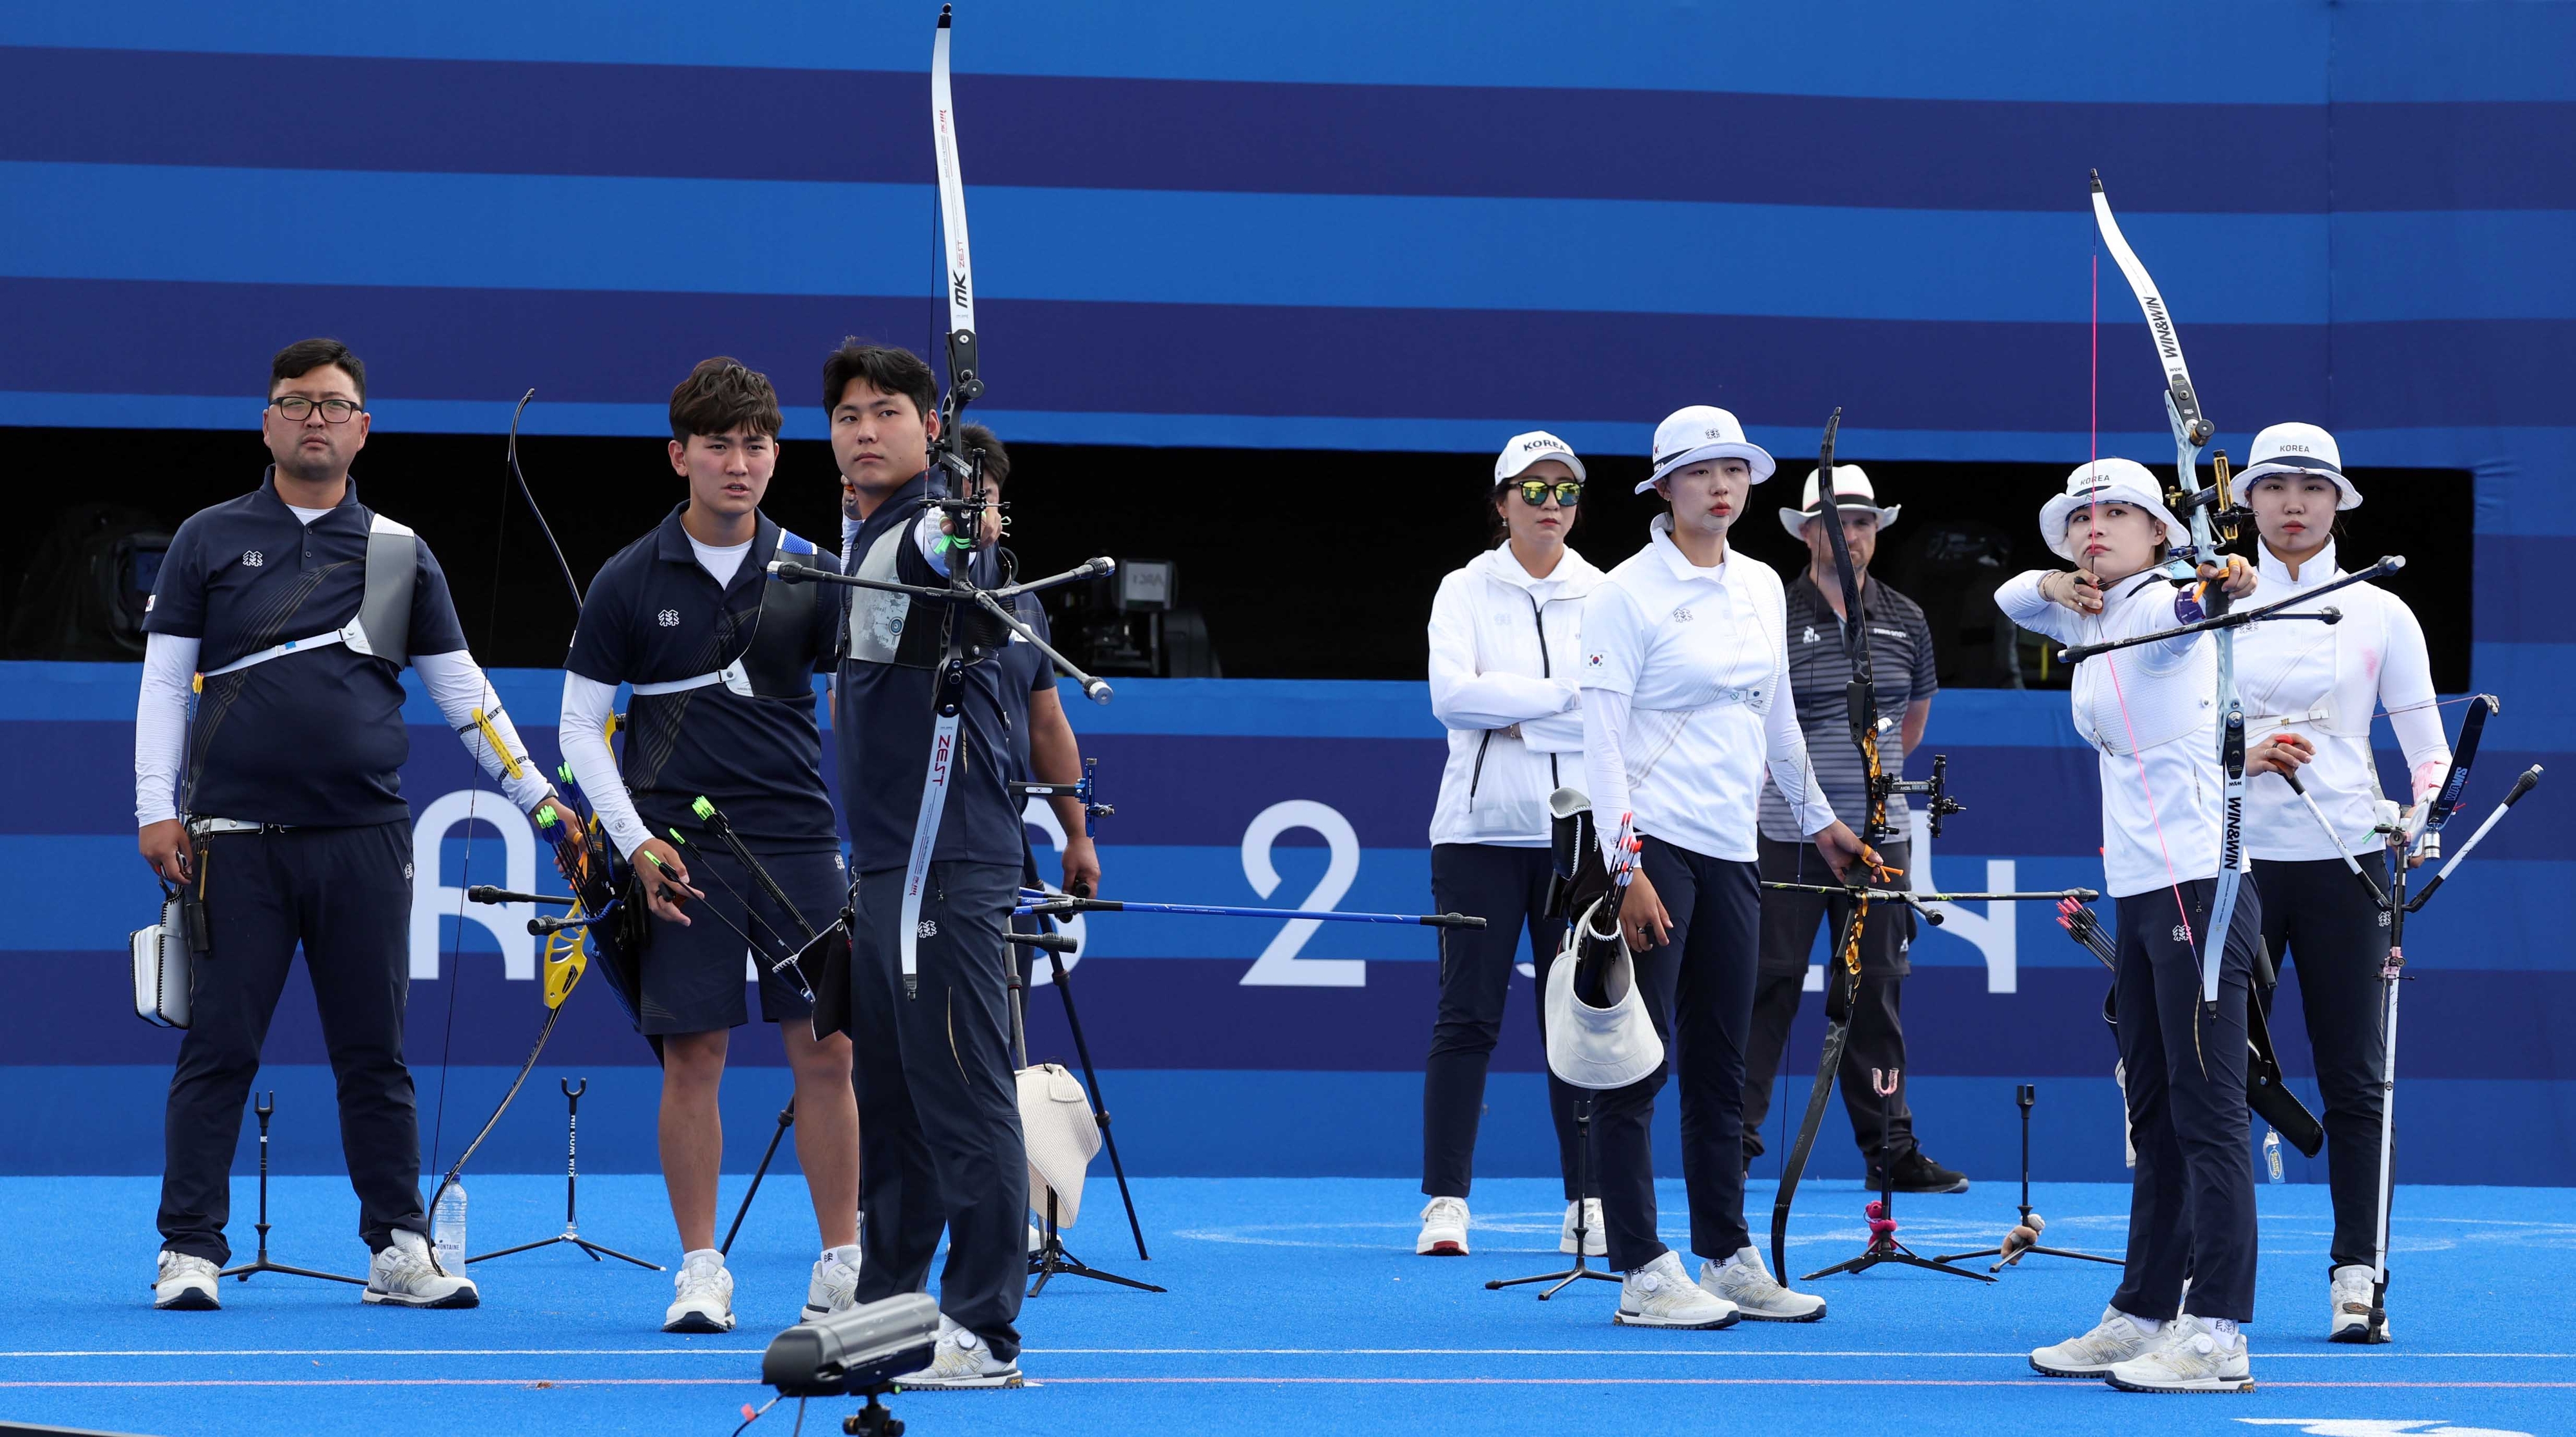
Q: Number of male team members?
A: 4